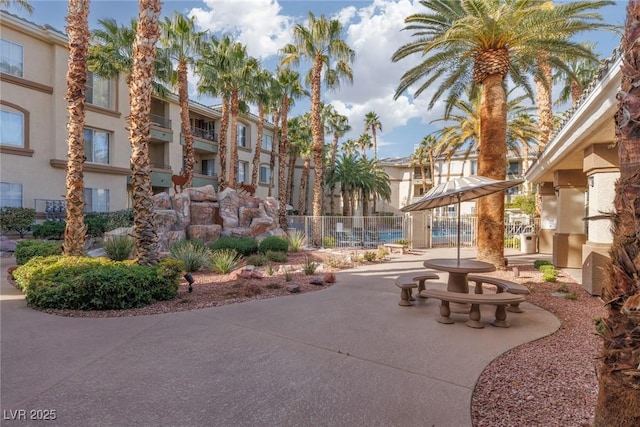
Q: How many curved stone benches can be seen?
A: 3